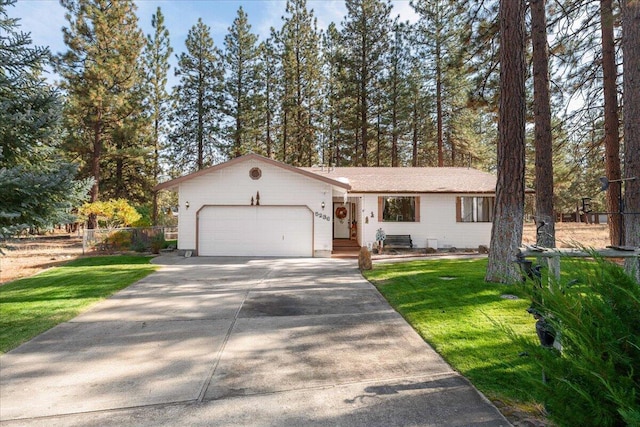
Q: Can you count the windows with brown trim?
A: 2